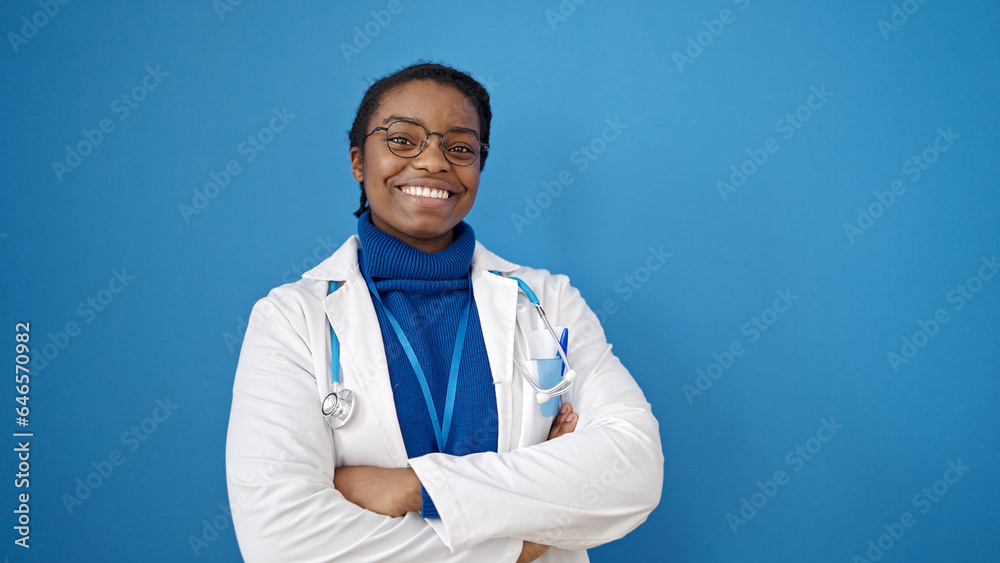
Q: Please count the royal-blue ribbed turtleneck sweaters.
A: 1